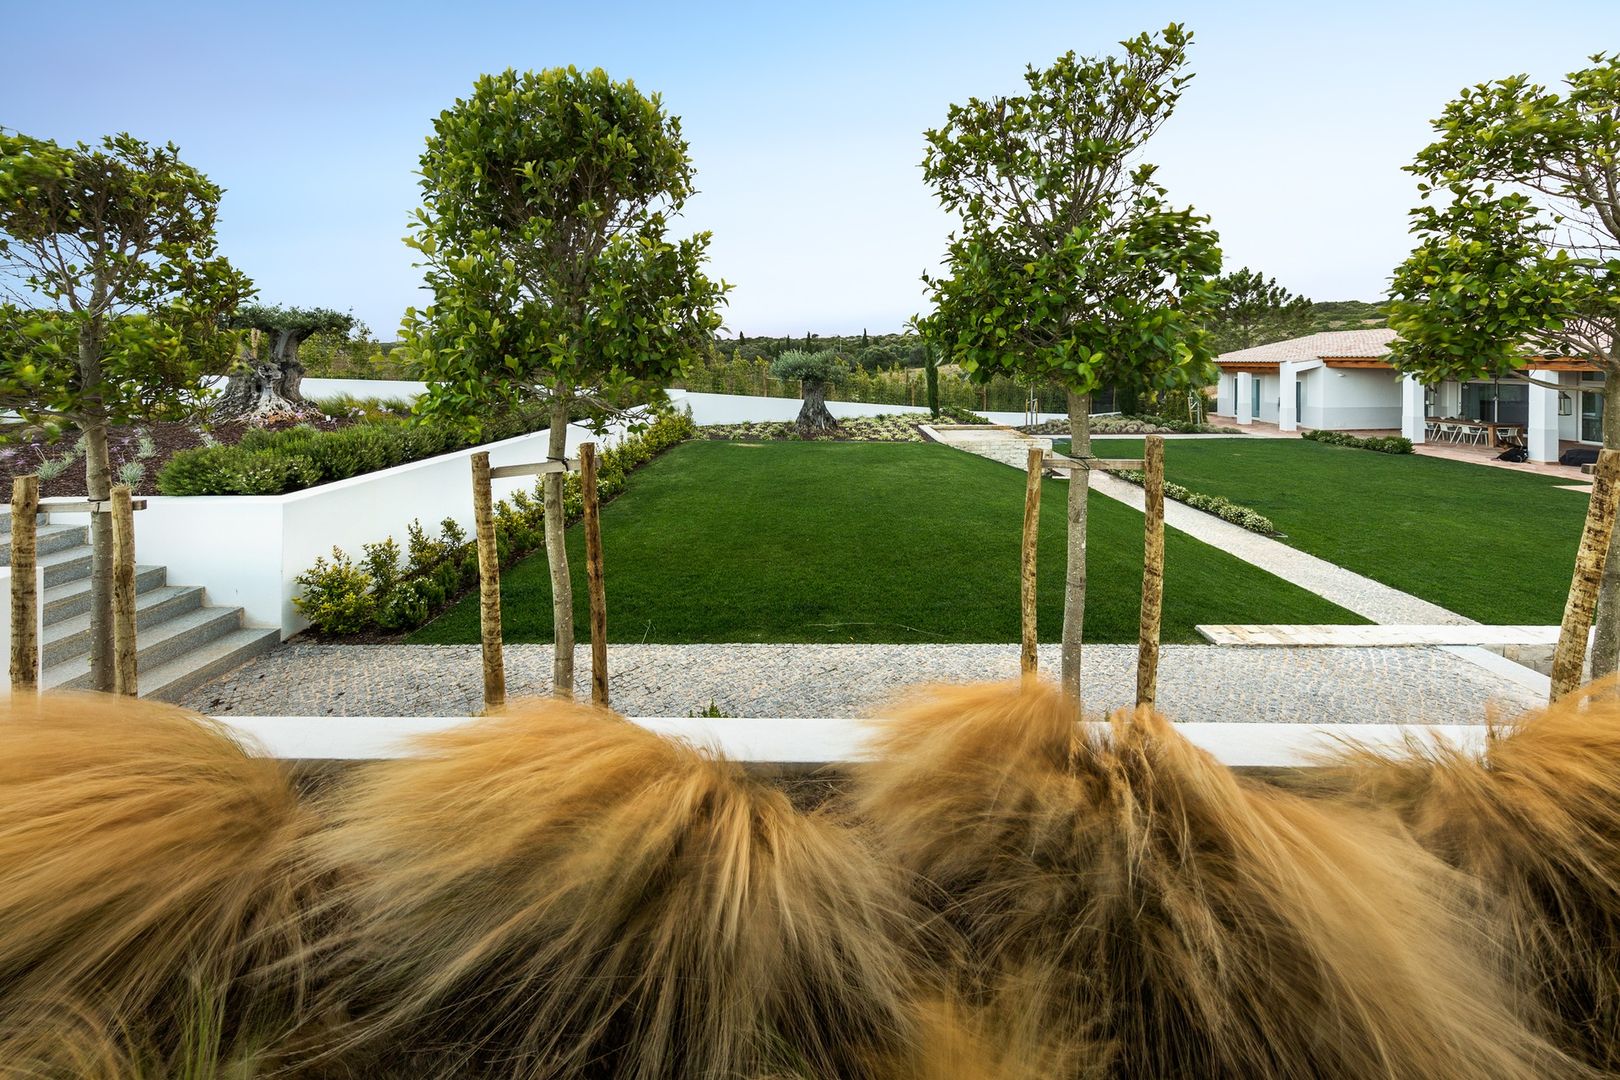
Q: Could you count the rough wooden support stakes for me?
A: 7